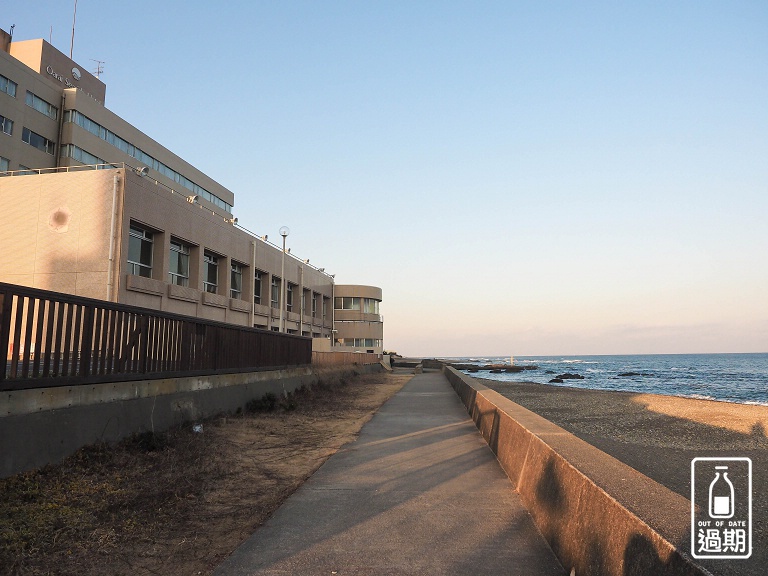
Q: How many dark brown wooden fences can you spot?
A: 1